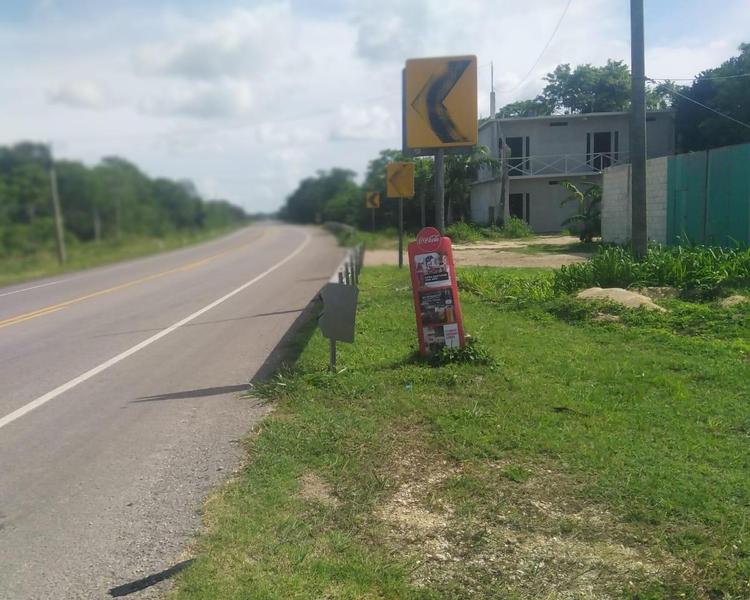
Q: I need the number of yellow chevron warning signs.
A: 3